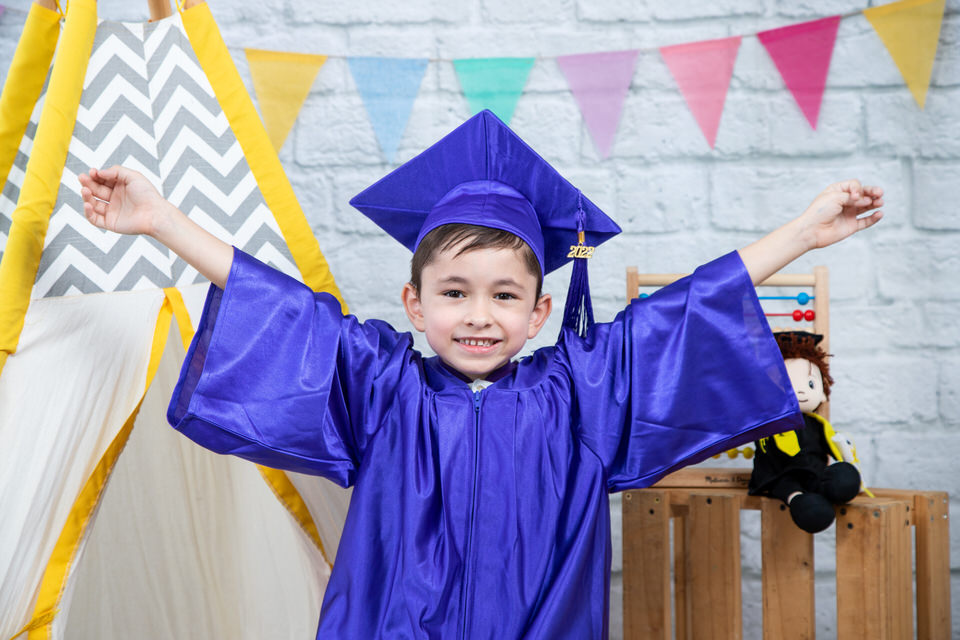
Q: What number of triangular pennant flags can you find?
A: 7